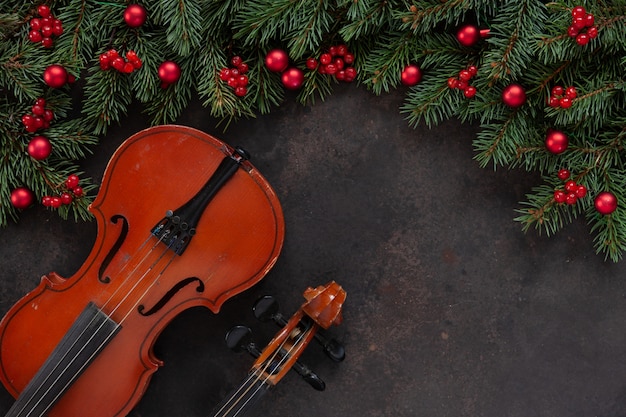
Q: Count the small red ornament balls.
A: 12